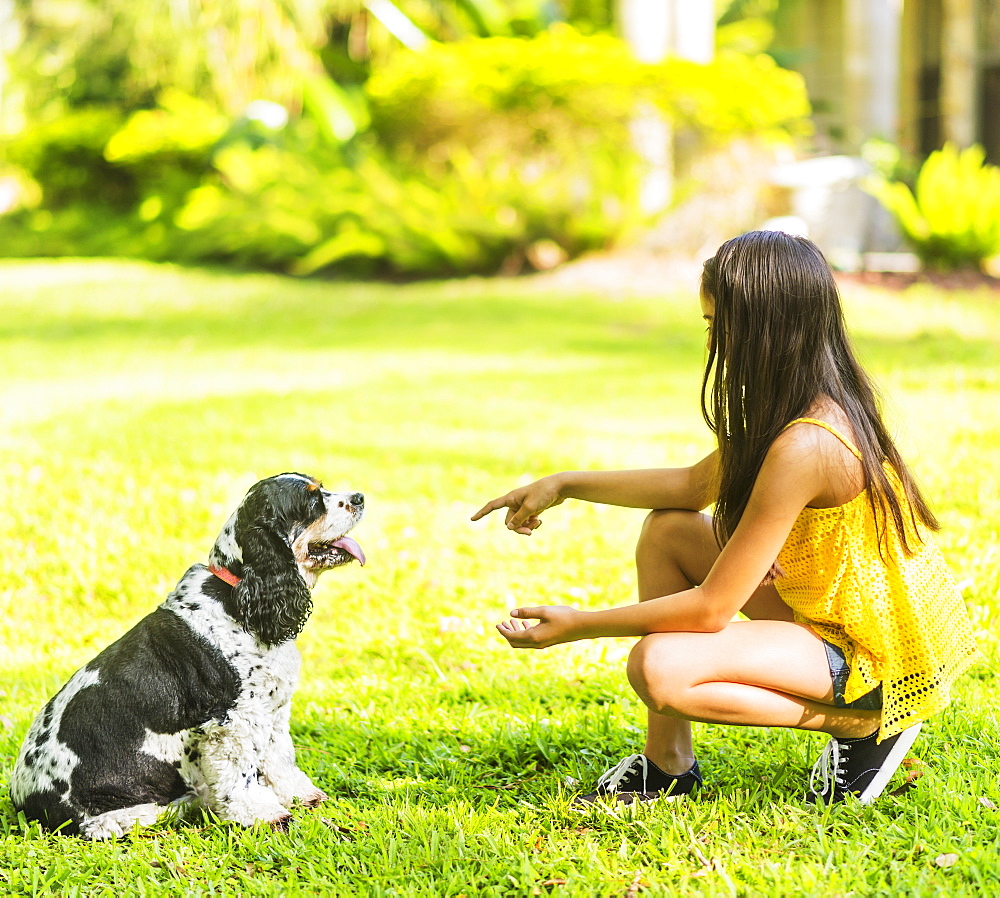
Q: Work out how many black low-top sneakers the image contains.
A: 2